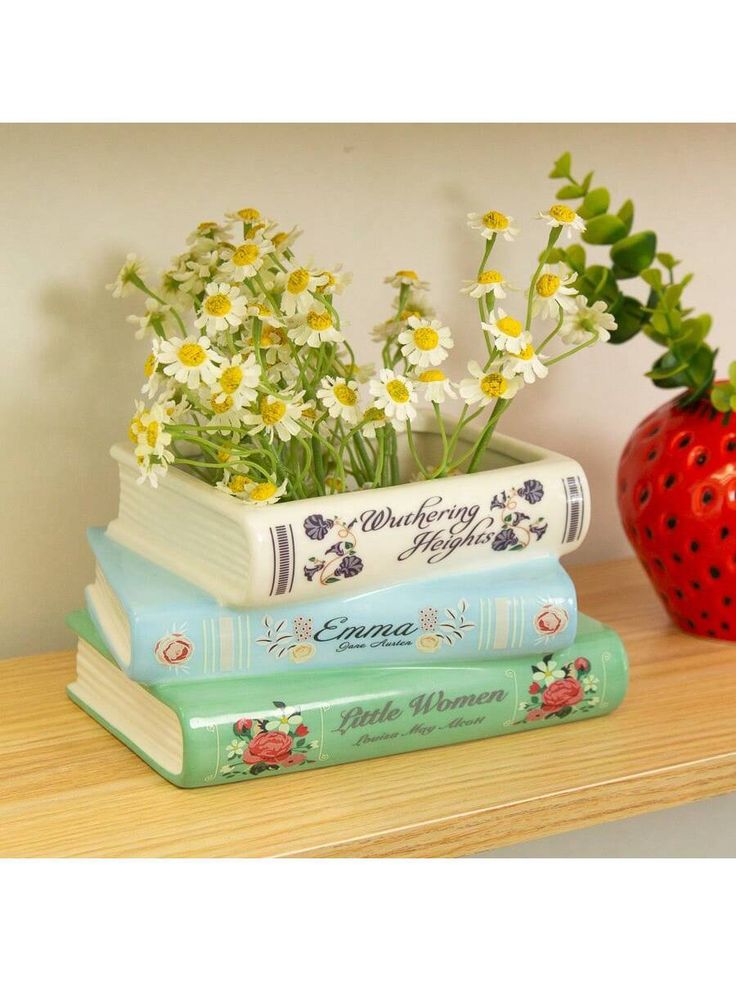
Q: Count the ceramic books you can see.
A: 3